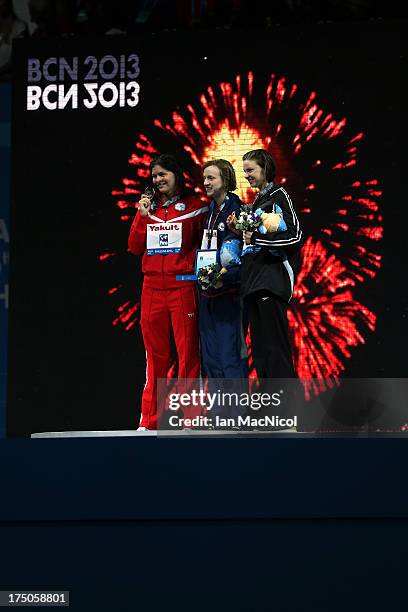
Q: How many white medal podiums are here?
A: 1